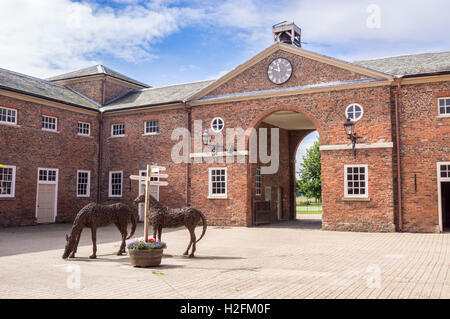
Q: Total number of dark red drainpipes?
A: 4